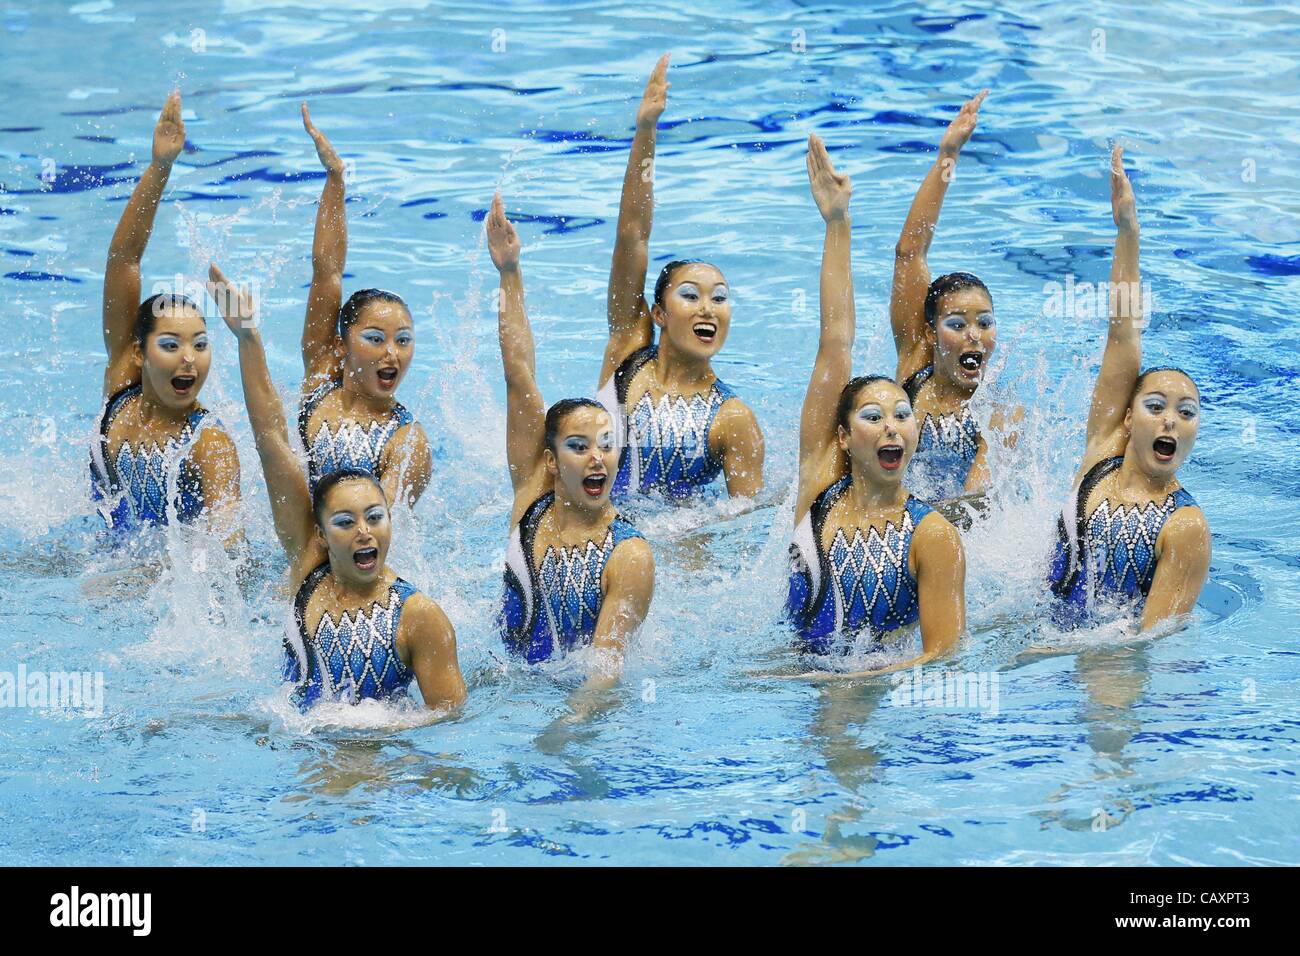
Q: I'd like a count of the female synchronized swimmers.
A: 8